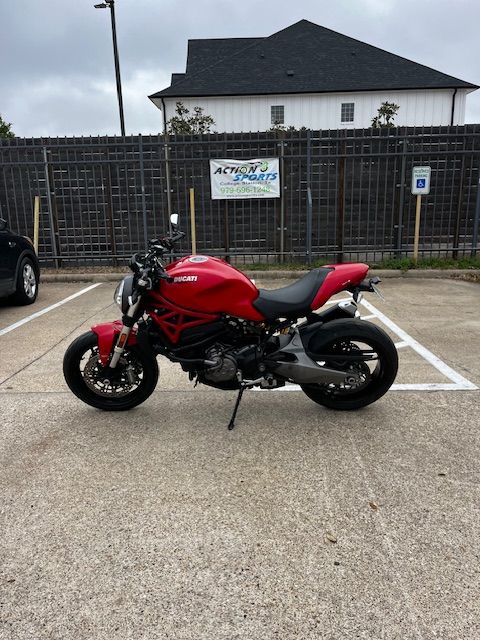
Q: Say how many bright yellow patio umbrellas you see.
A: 0